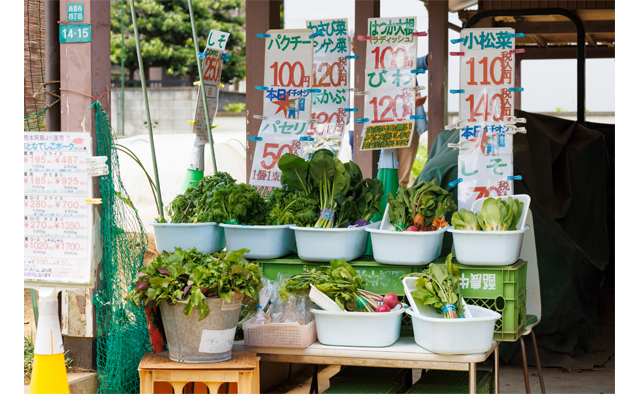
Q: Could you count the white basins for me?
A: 7